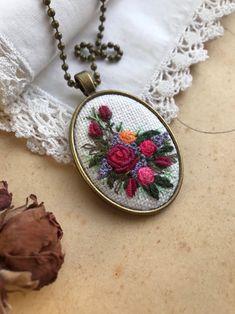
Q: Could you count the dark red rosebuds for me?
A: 4